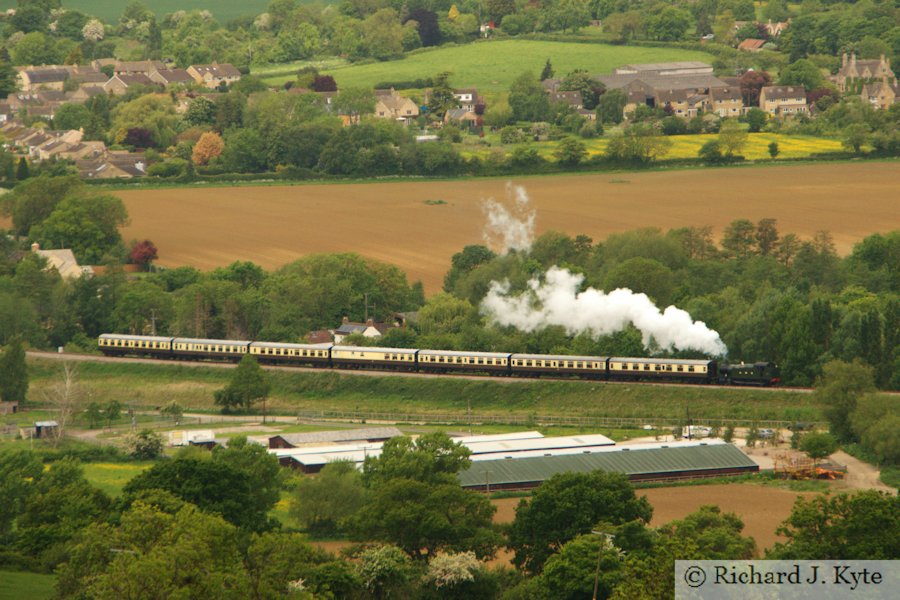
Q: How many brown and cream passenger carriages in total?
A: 7